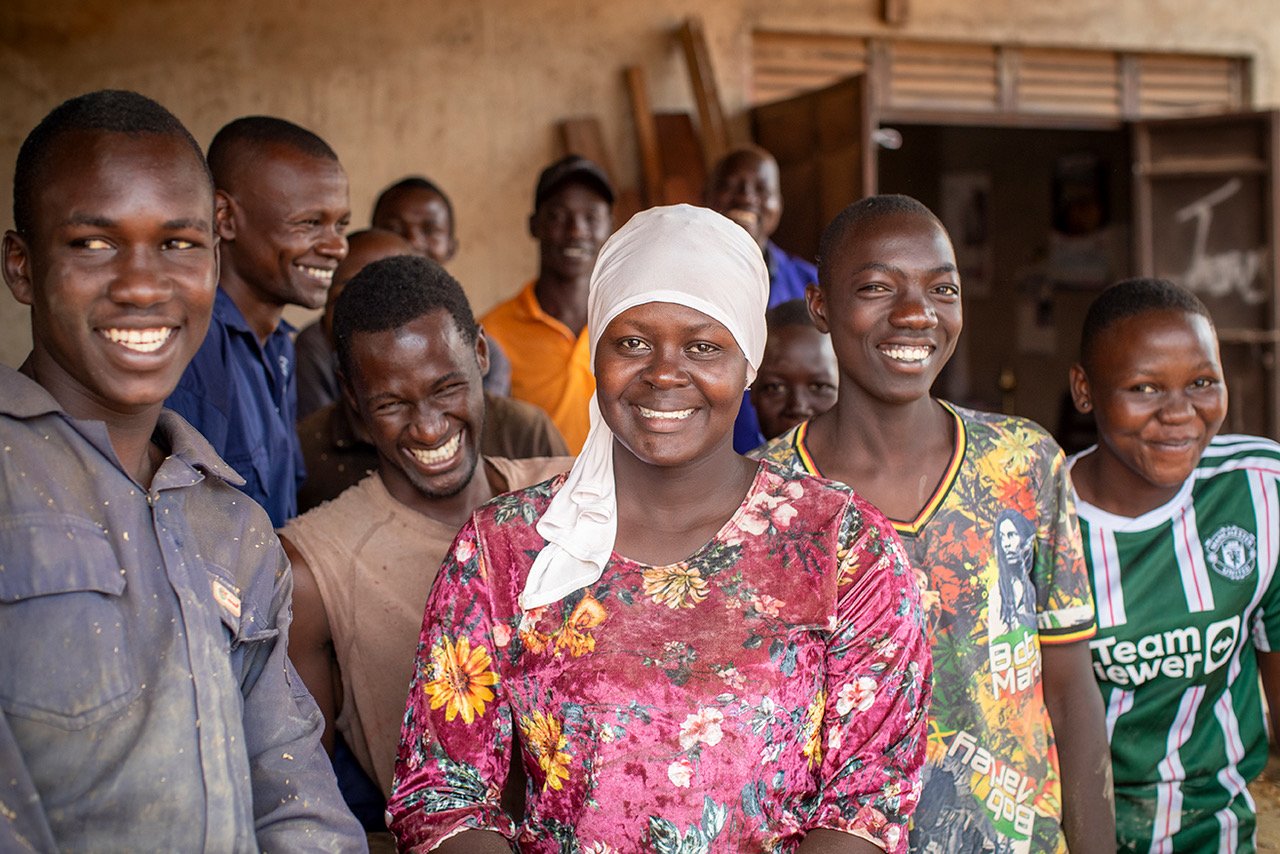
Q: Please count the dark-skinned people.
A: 11